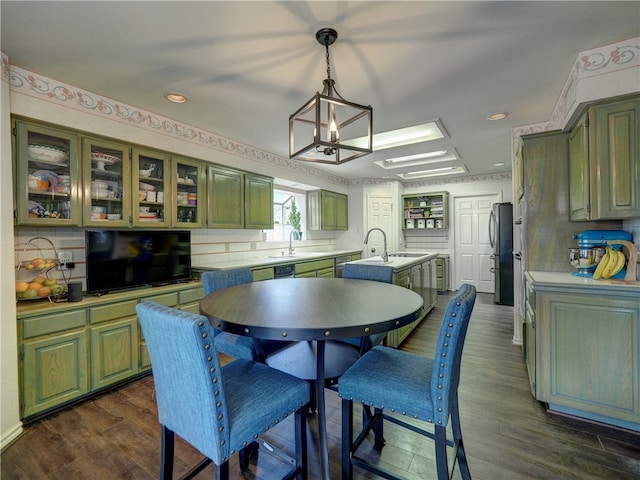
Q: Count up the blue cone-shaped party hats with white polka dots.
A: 0